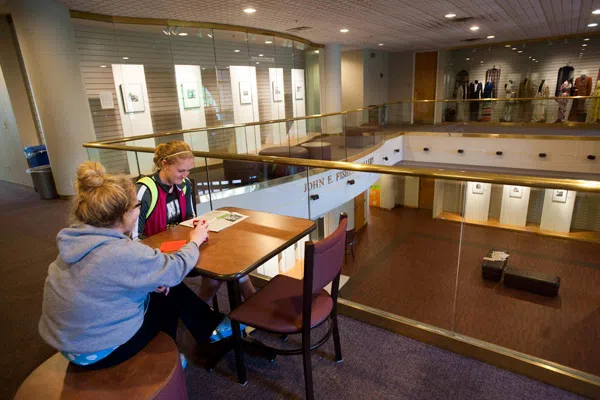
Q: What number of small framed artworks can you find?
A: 8